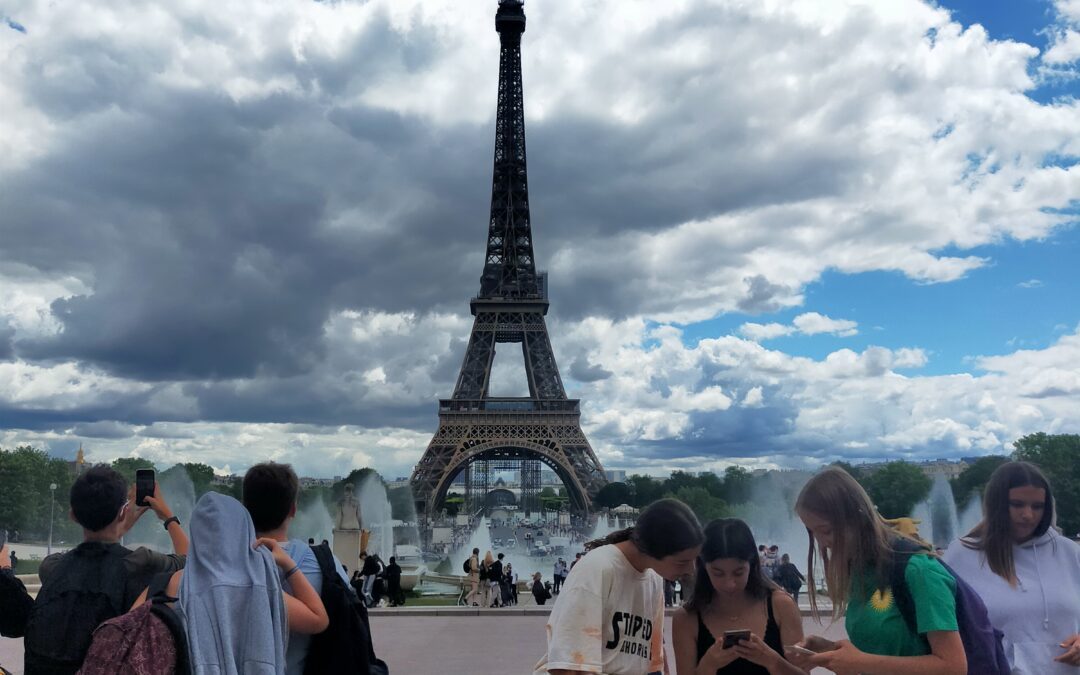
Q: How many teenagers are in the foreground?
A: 7